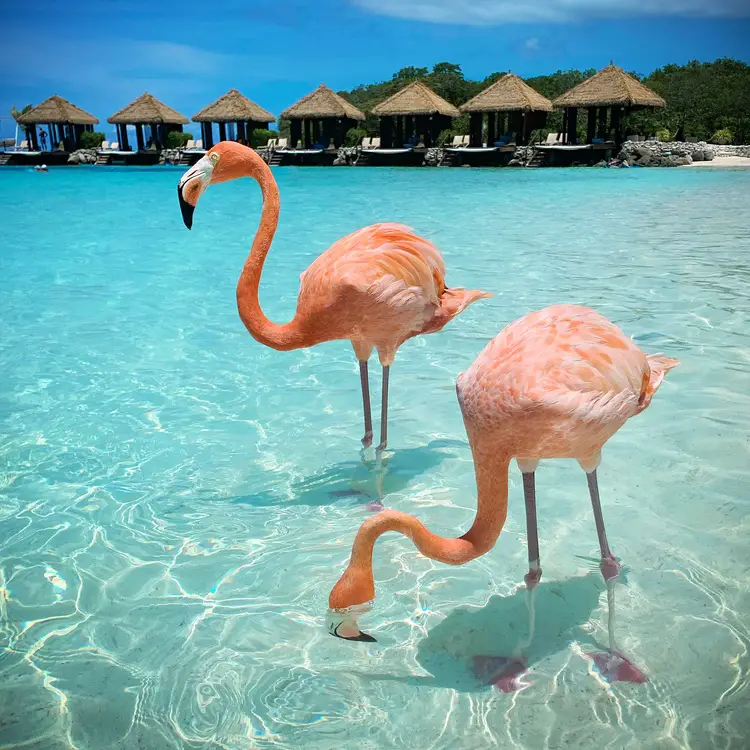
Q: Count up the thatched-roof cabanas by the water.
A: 7